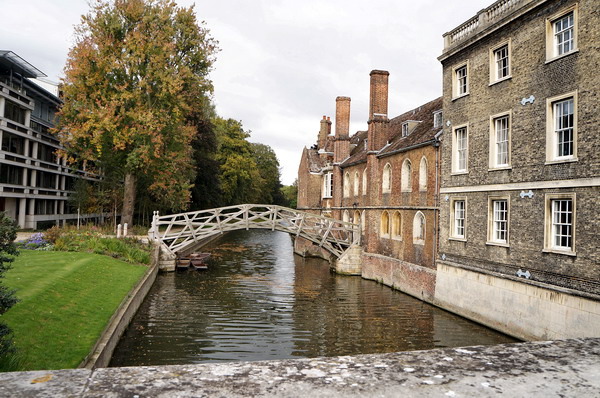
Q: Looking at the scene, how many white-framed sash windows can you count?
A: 9